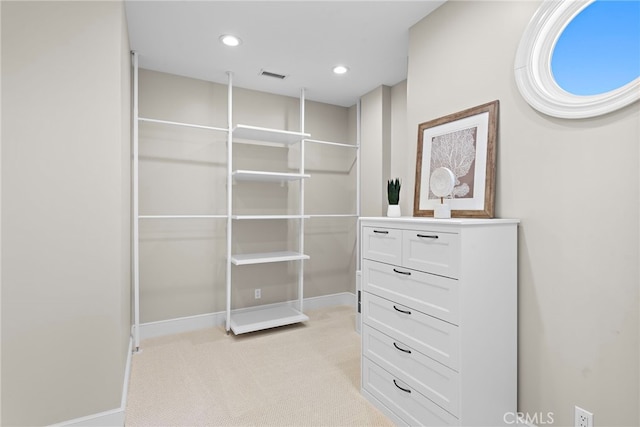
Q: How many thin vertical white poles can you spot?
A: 4